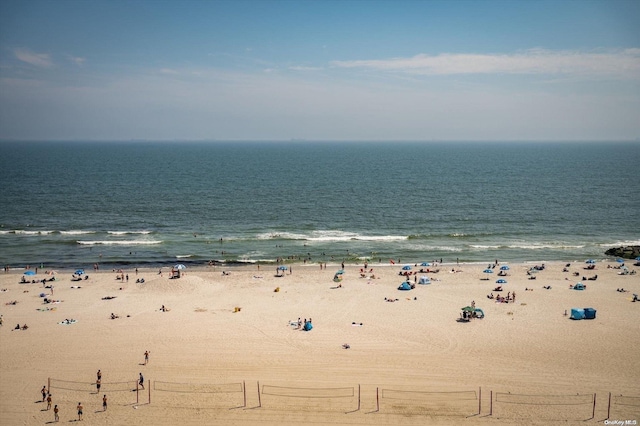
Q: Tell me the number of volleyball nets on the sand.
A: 6